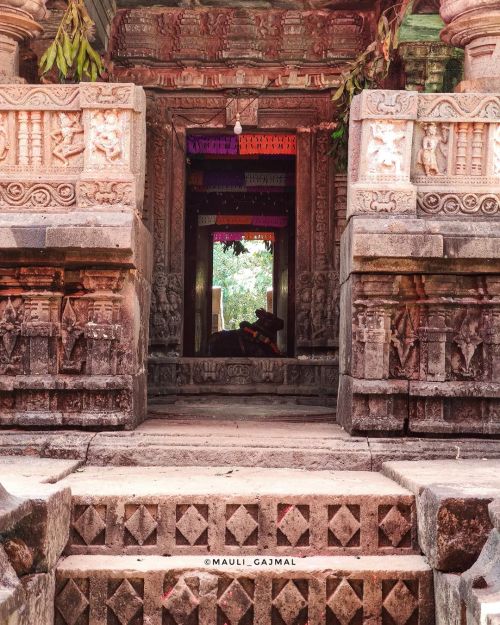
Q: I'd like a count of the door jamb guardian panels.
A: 2